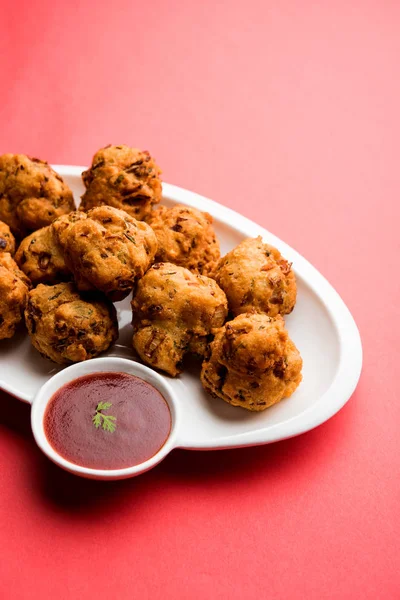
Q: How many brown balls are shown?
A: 11